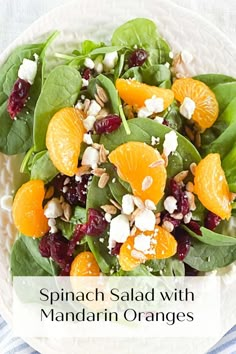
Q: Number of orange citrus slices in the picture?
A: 8